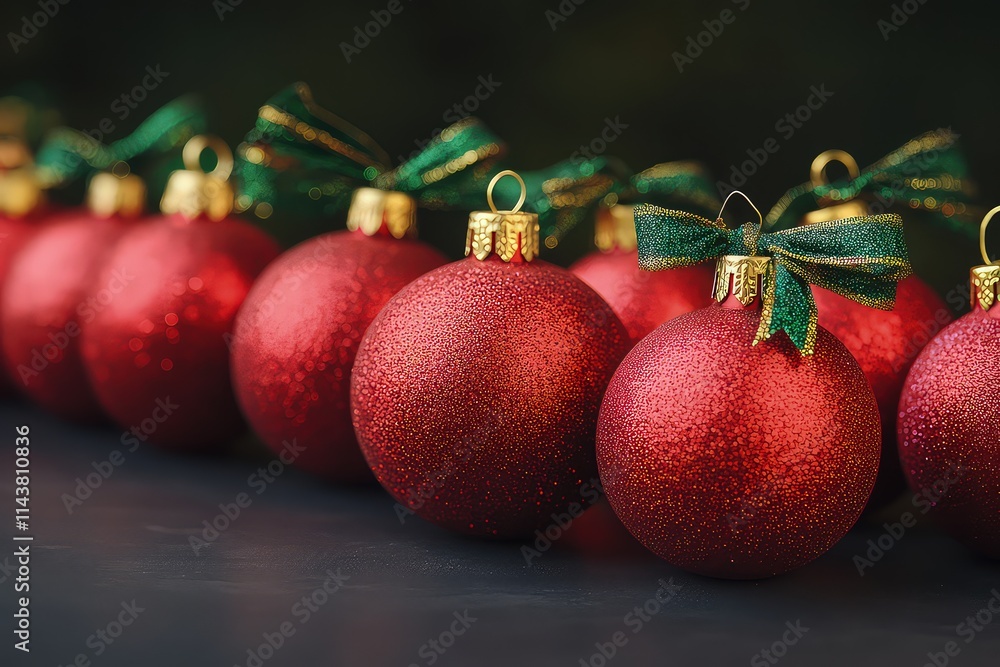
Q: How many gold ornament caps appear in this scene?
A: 9